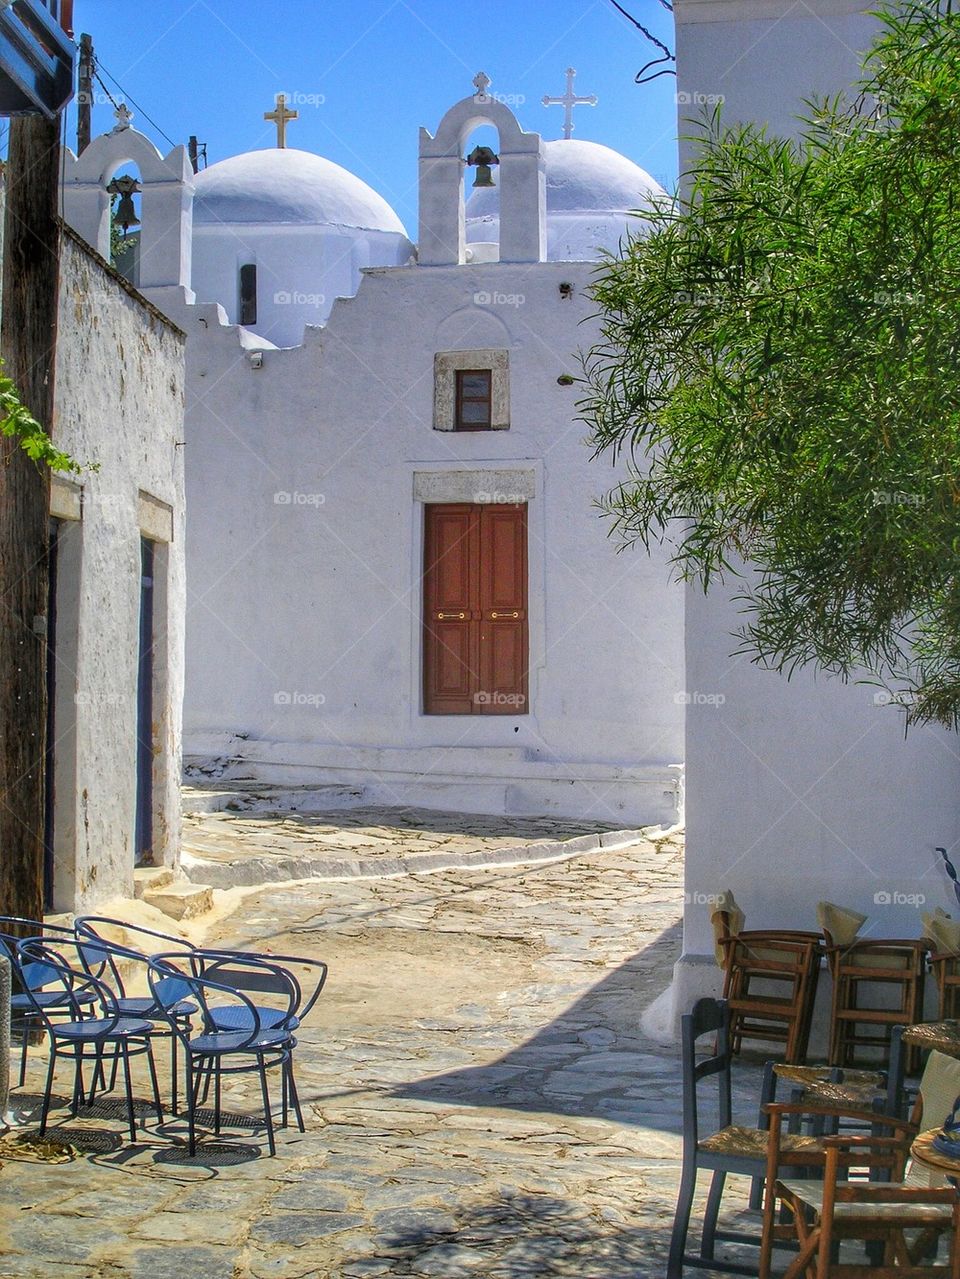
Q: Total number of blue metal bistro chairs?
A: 5